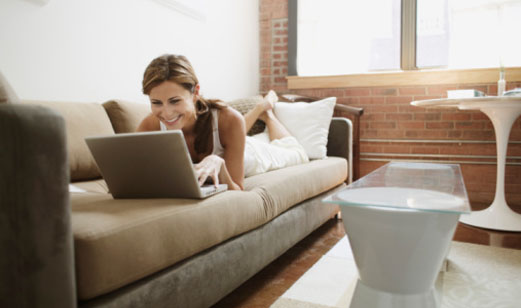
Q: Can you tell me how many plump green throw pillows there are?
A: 0